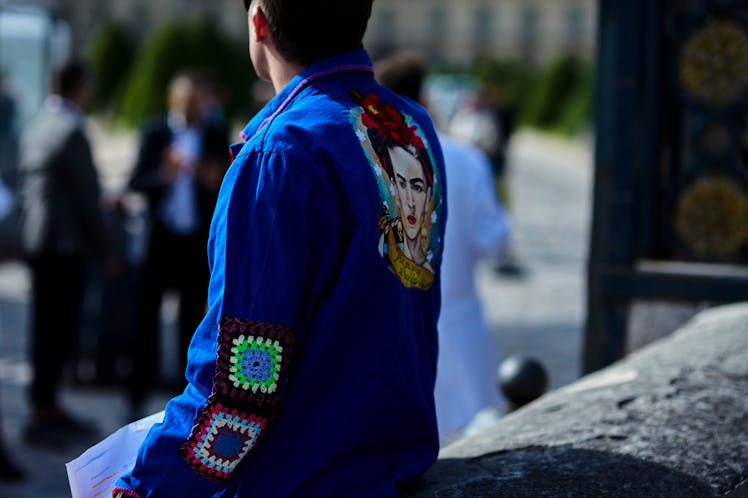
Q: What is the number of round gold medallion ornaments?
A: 2